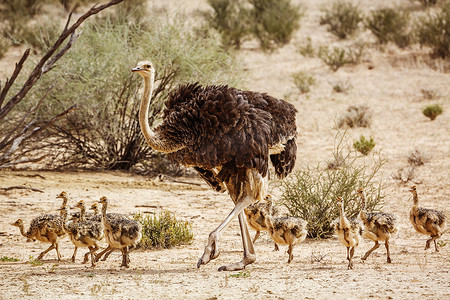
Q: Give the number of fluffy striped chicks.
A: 11